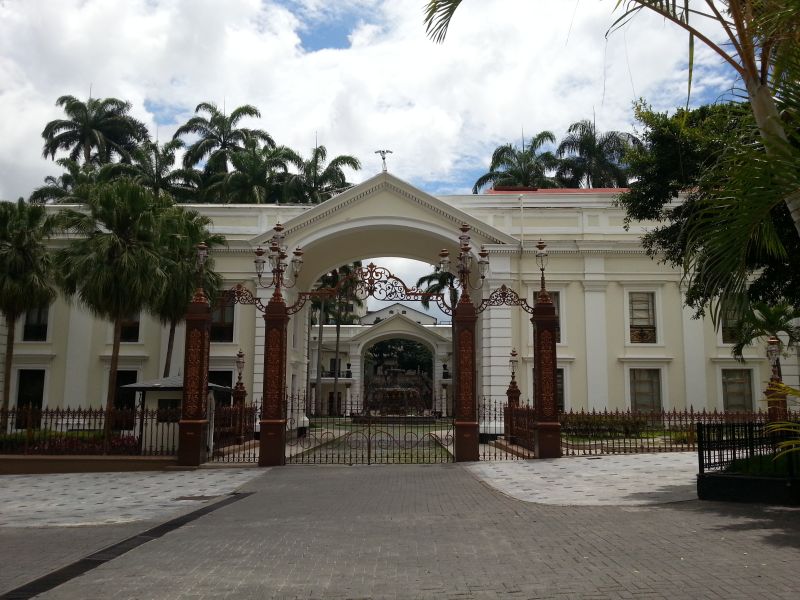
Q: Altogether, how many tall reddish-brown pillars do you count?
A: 4